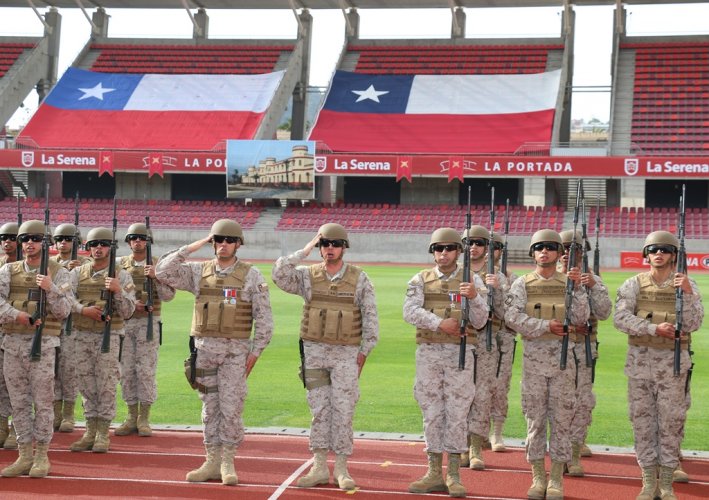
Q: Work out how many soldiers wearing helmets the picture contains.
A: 13